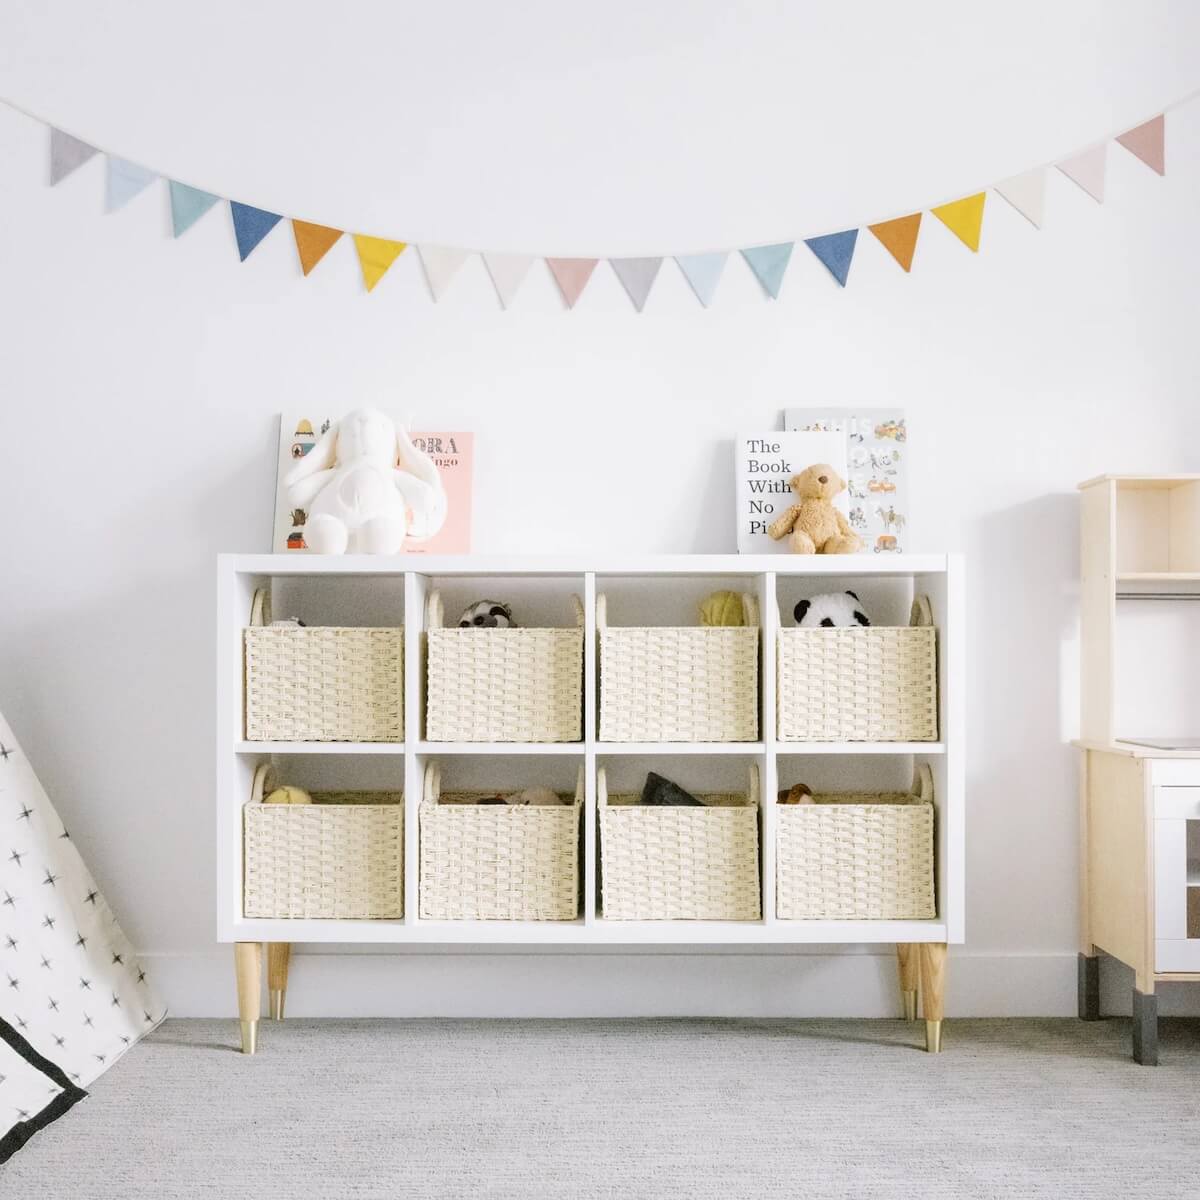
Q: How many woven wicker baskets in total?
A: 8